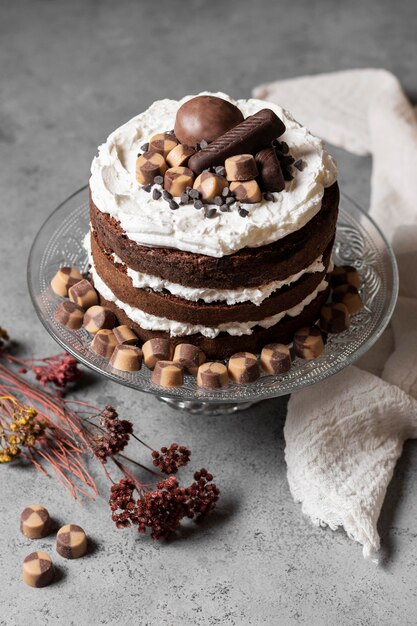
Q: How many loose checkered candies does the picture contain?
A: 3